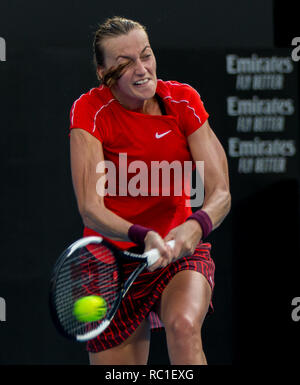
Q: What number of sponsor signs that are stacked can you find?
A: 3